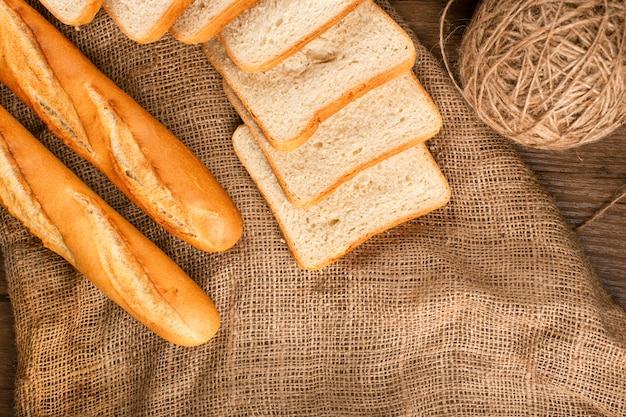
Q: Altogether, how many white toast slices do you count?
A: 7